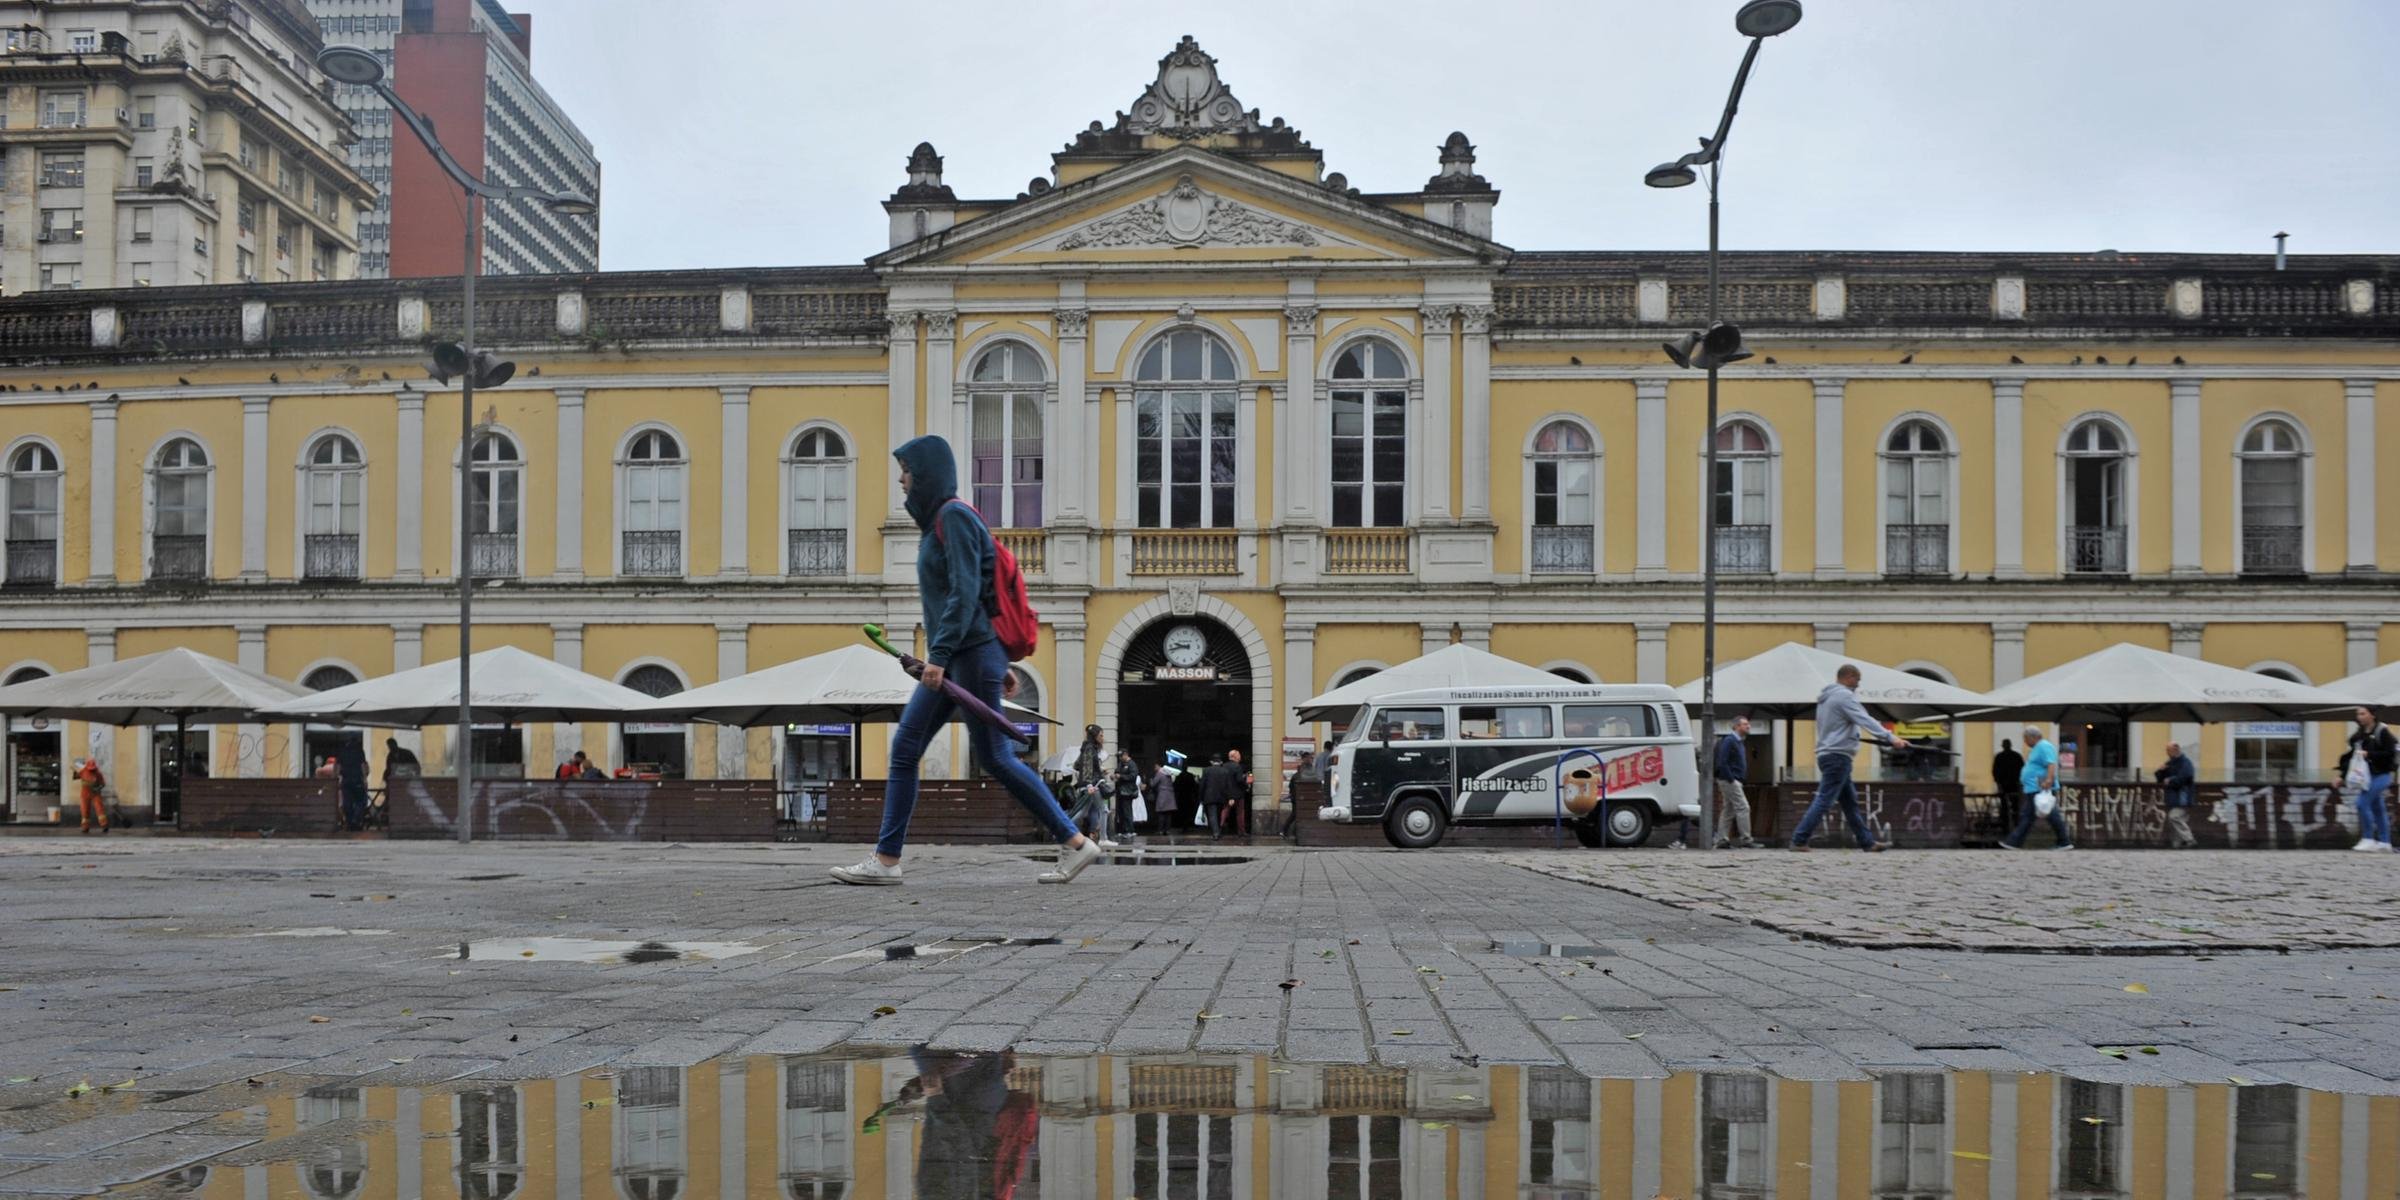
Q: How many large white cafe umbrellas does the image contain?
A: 7